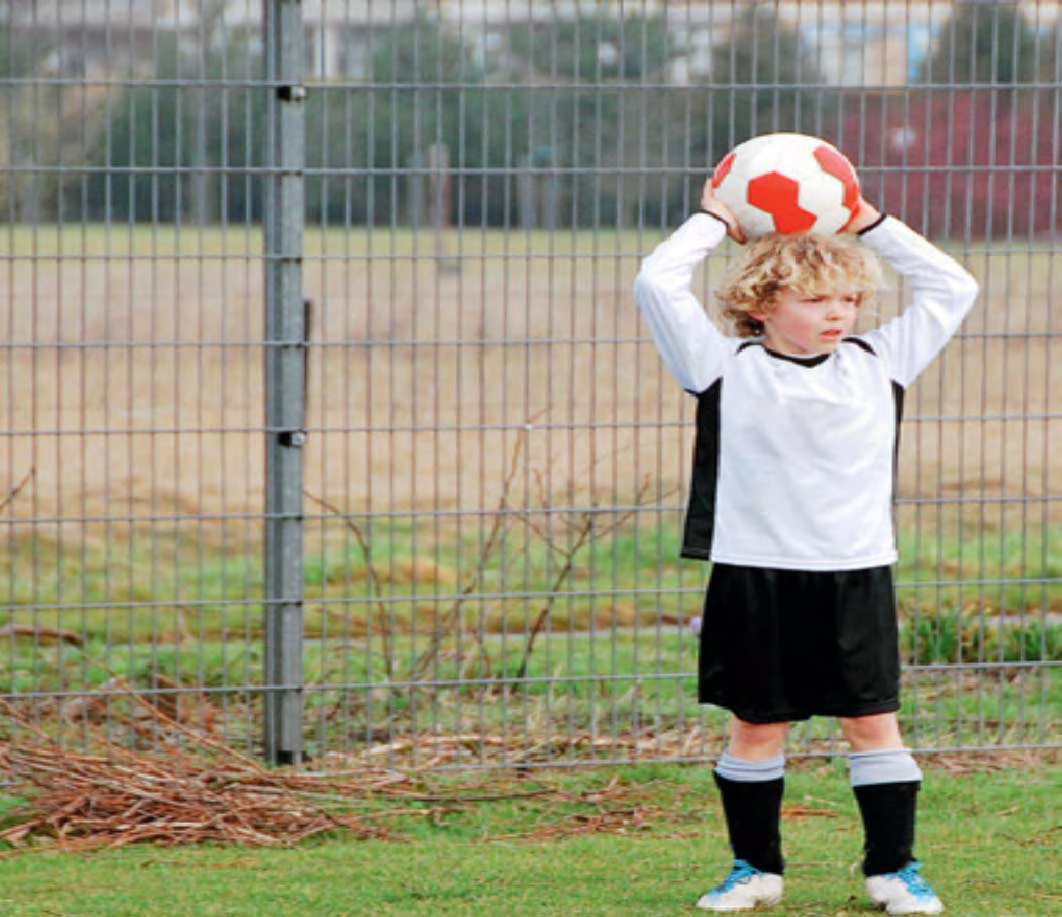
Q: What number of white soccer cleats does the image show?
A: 2